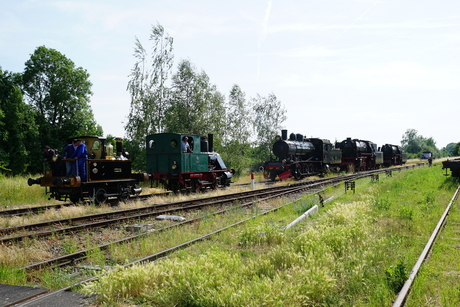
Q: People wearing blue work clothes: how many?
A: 2